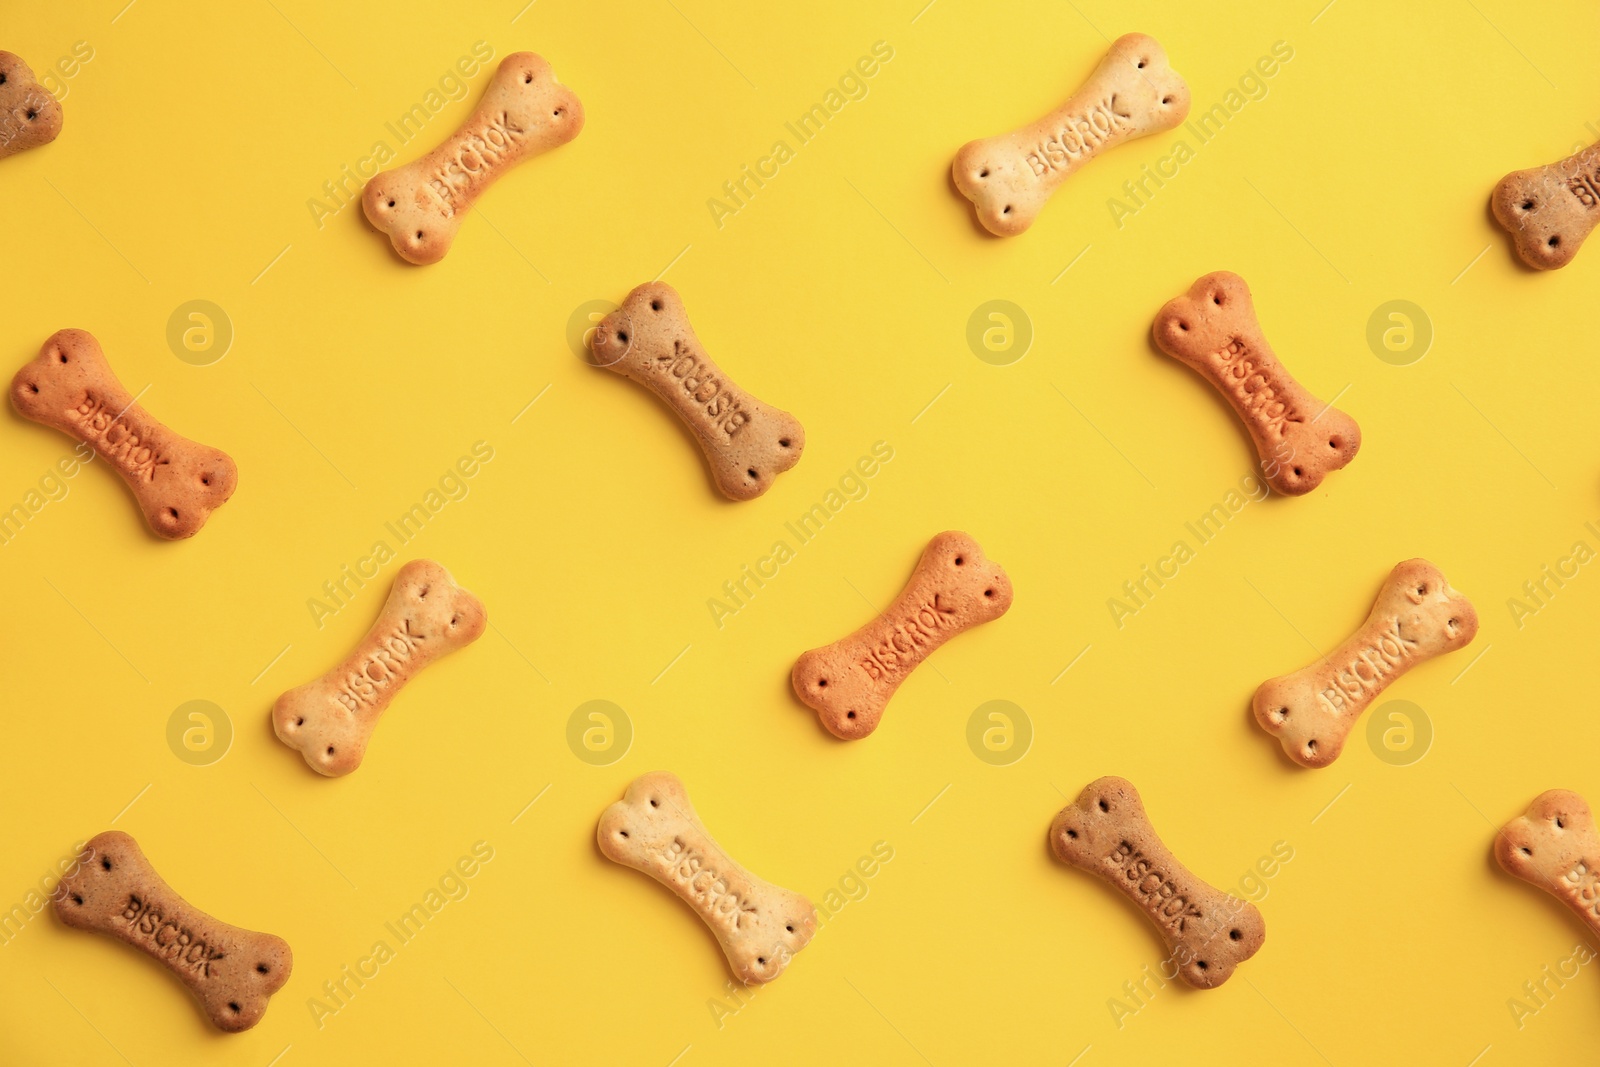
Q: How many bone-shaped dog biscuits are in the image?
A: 14